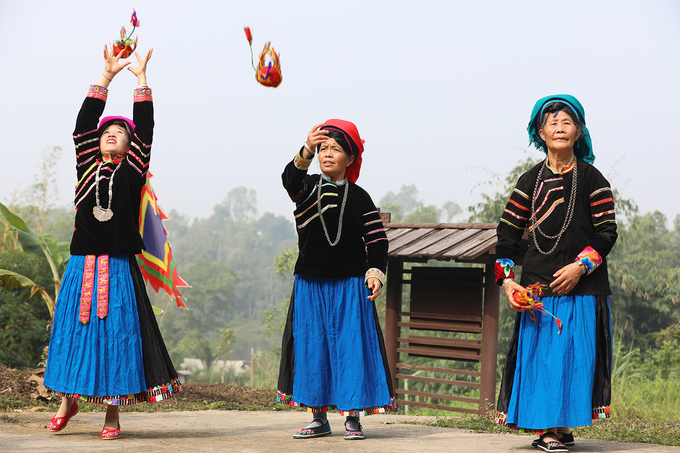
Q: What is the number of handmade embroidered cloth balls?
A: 3